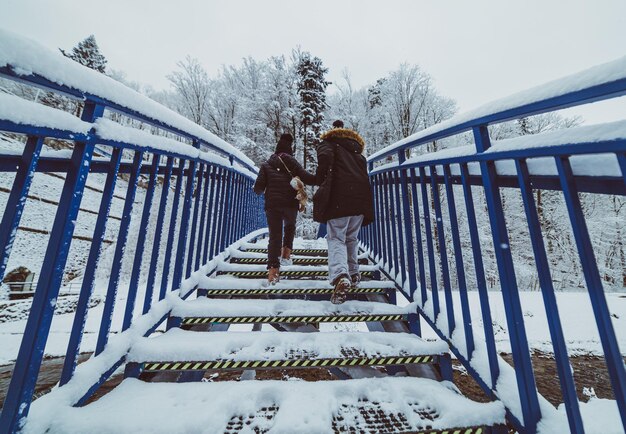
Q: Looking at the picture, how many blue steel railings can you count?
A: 2